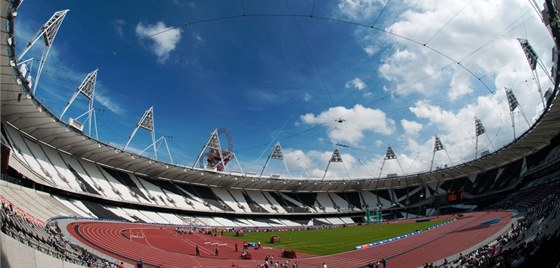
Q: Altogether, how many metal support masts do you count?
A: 11